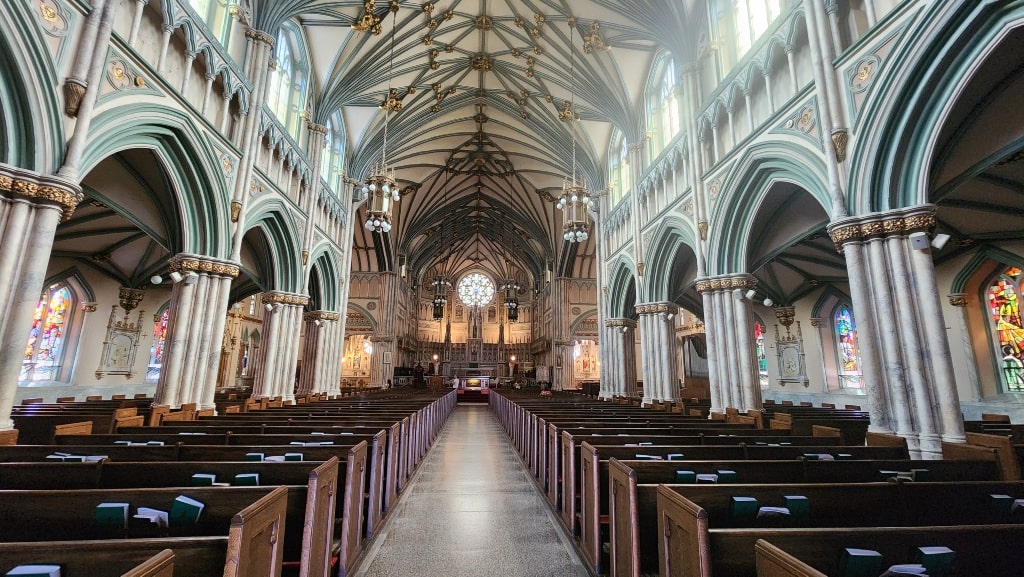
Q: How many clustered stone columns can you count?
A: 8